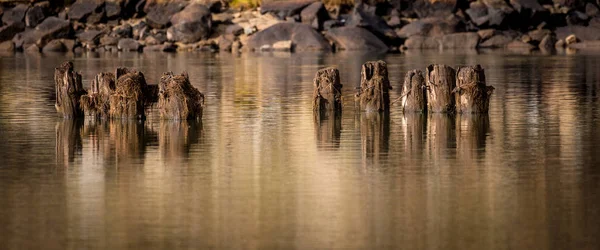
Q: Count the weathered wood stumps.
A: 9